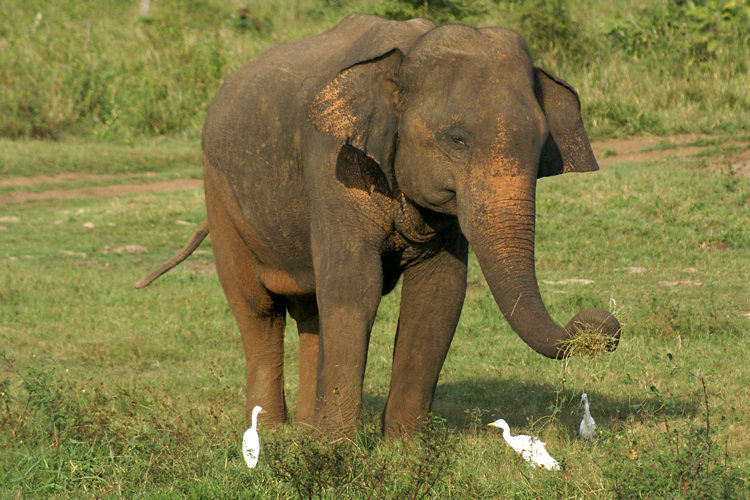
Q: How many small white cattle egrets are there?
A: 3